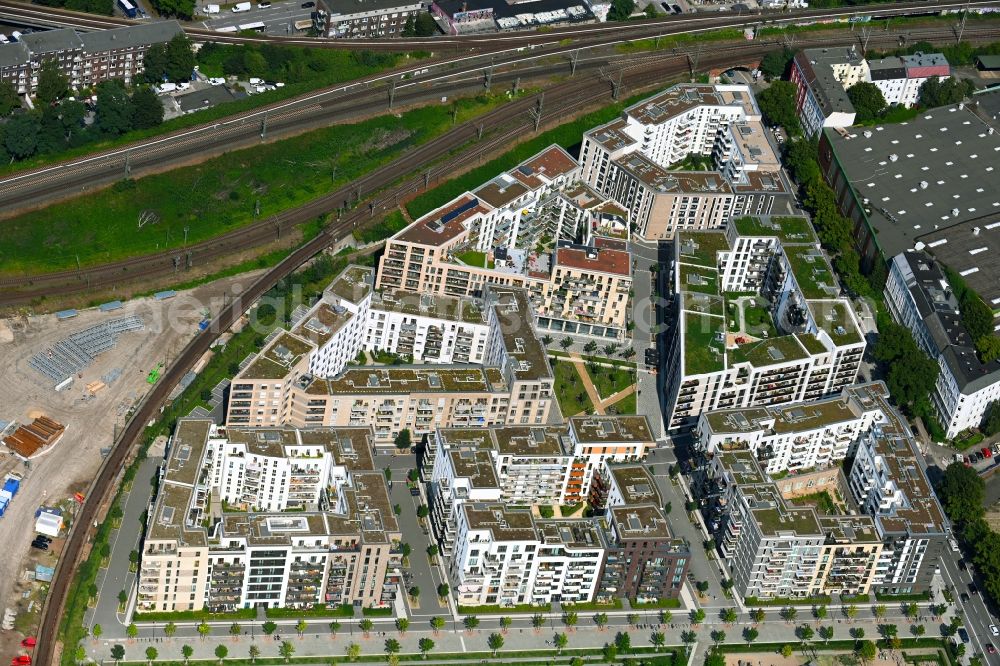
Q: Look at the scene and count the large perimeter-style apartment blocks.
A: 7